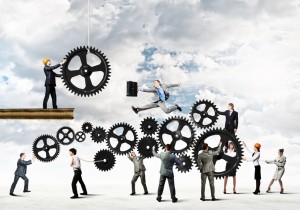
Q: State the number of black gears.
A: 14